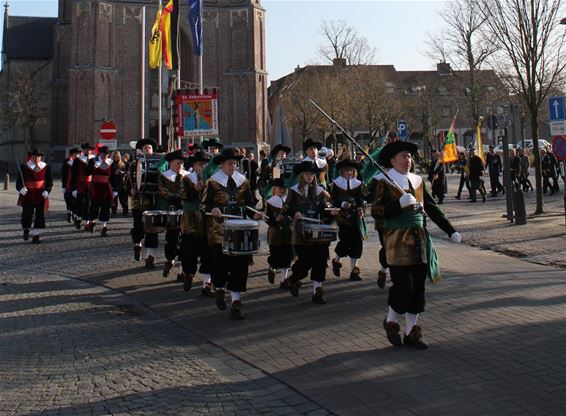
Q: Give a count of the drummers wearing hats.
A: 5